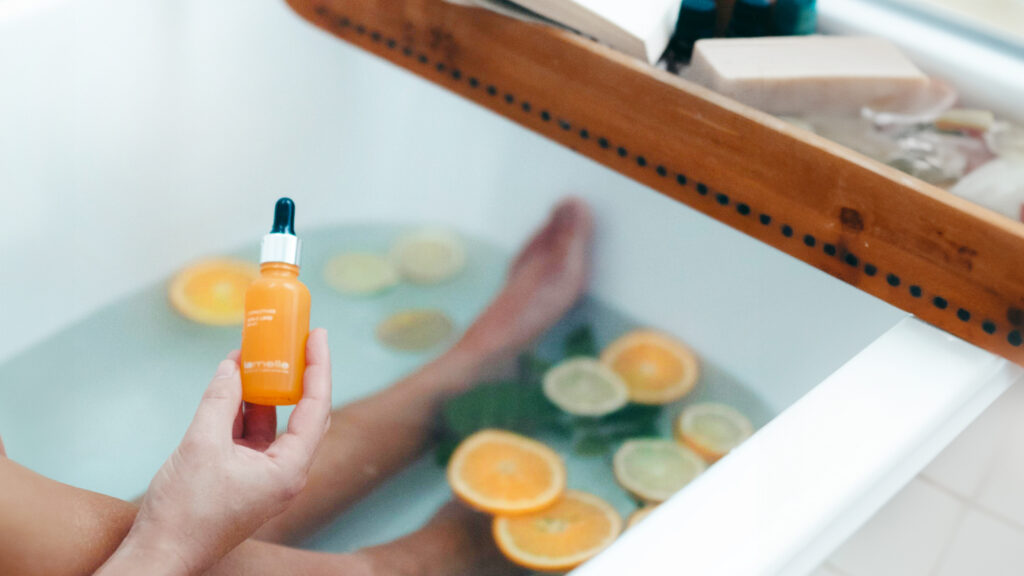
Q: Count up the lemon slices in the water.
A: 6